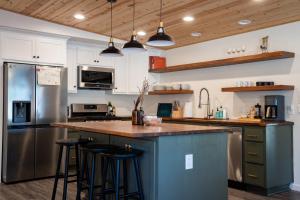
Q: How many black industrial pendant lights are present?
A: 3